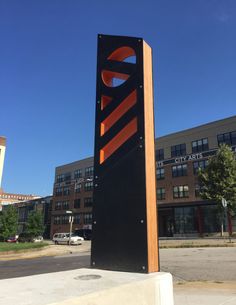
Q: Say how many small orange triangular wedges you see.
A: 1